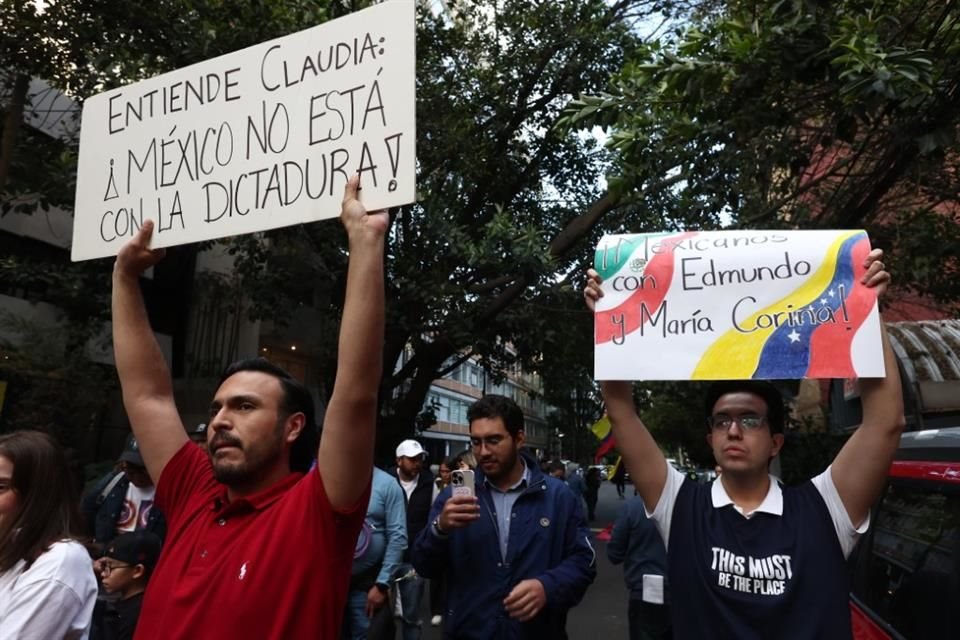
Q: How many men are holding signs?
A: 2